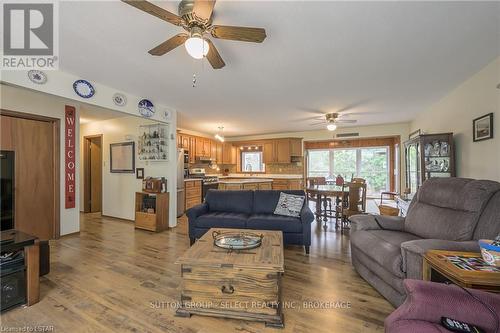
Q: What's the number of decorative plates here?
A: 5